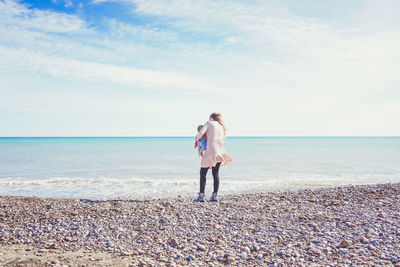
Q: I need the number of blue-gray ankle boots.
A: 2